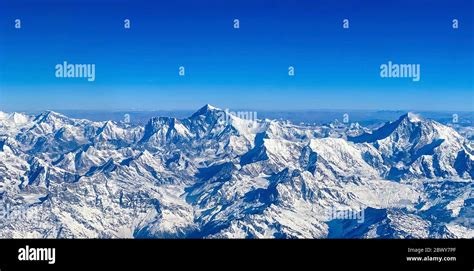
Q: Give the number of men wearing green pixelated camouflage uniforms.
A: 0